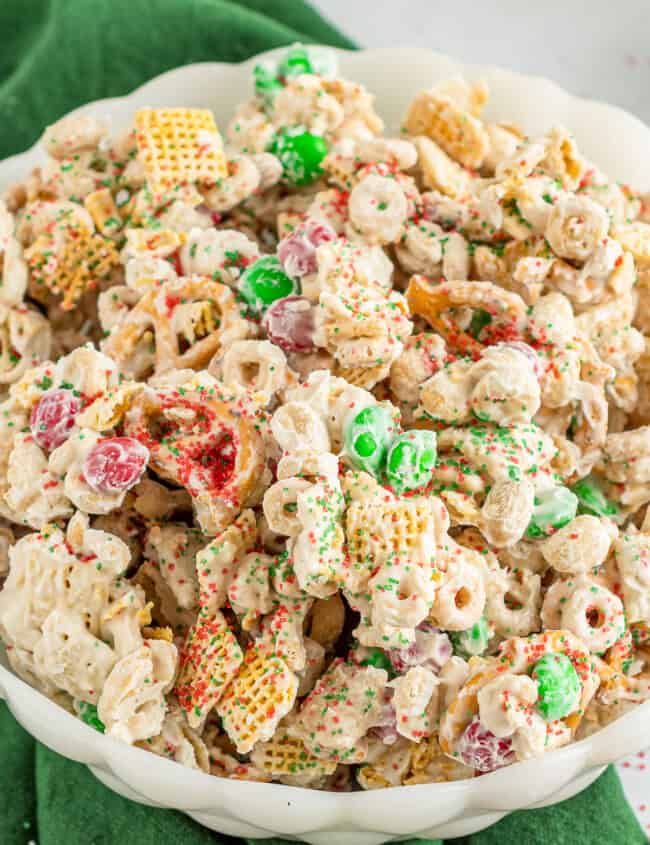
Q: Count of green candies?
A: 13